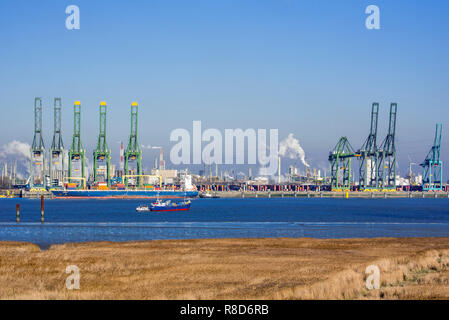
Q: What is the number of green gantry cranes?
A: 8